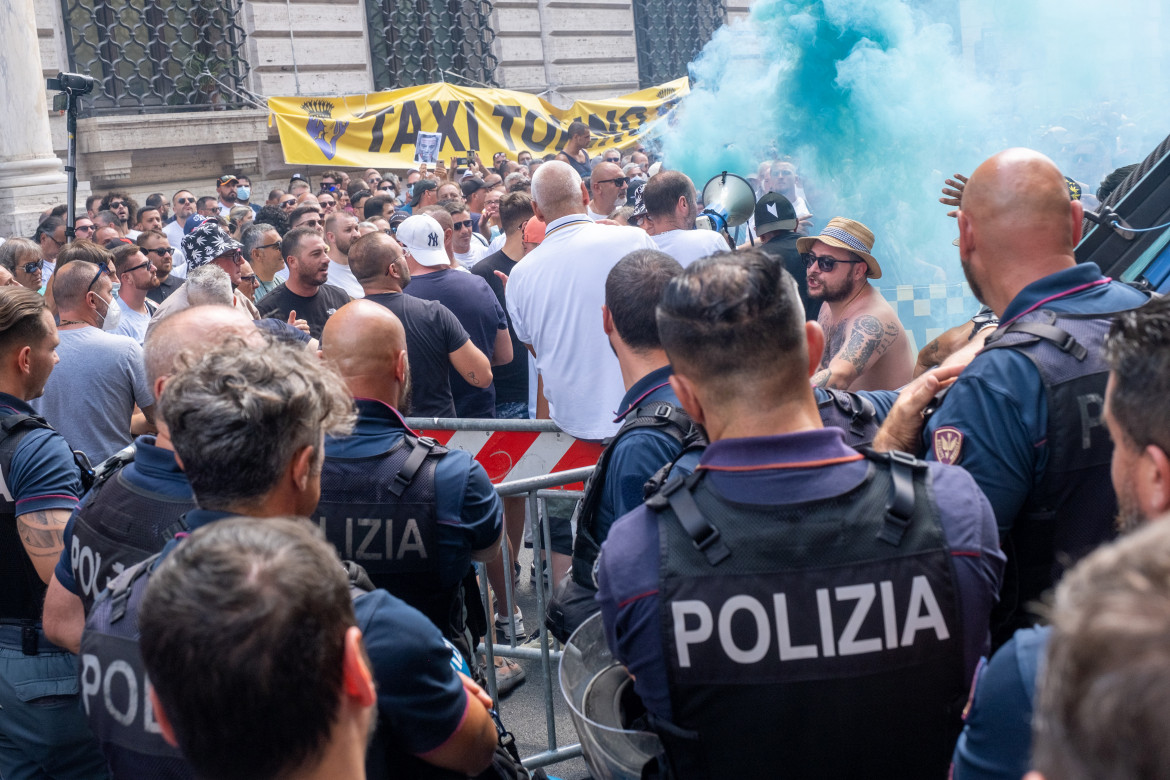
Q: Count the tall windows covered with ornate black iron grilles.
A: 3